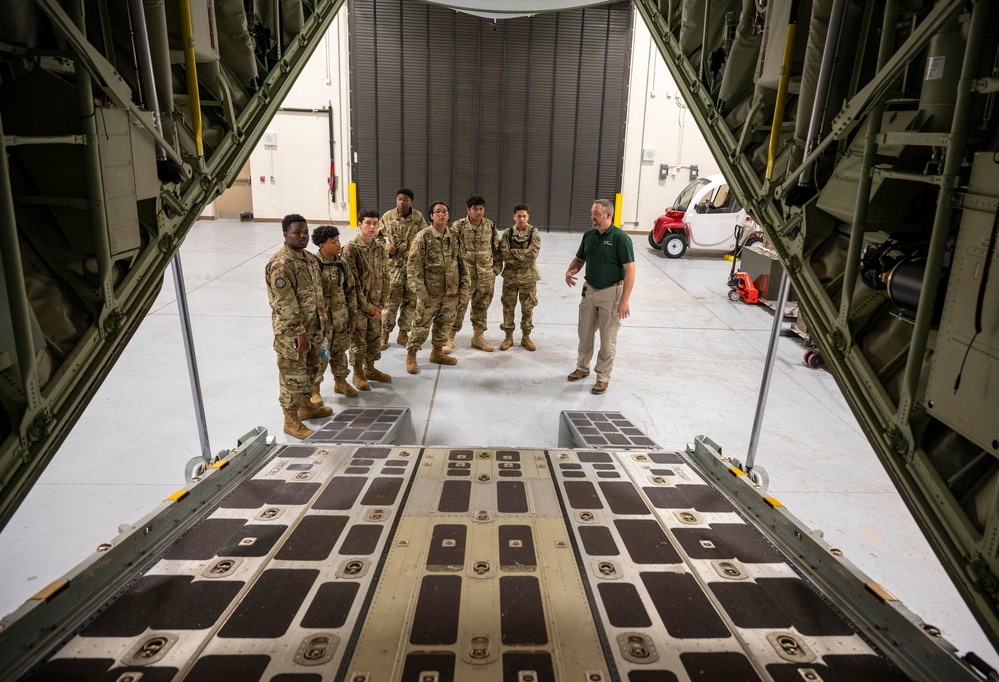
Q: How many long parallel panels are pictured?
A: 5